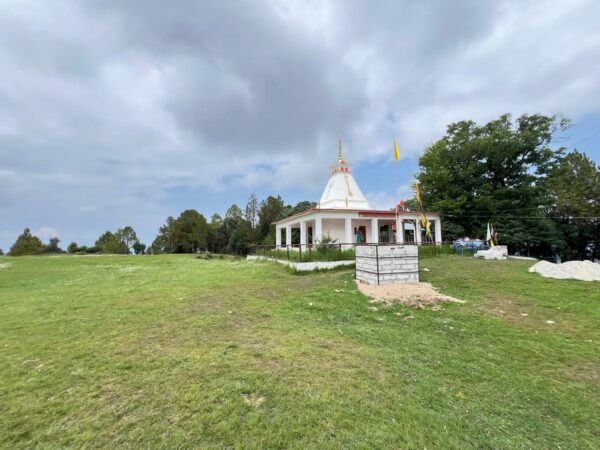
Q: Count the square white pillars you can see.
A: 9